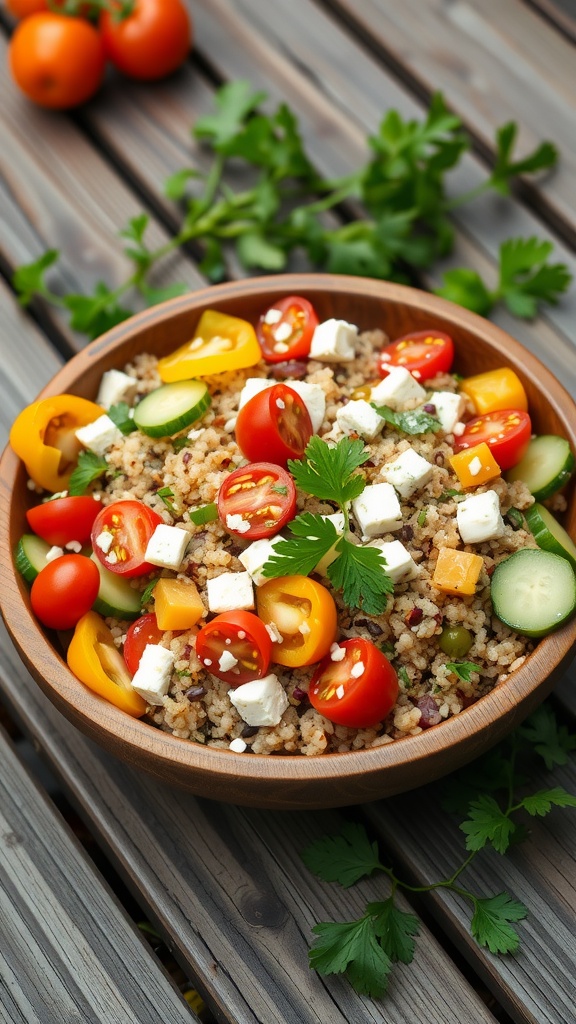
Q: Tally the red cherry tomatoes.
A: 11